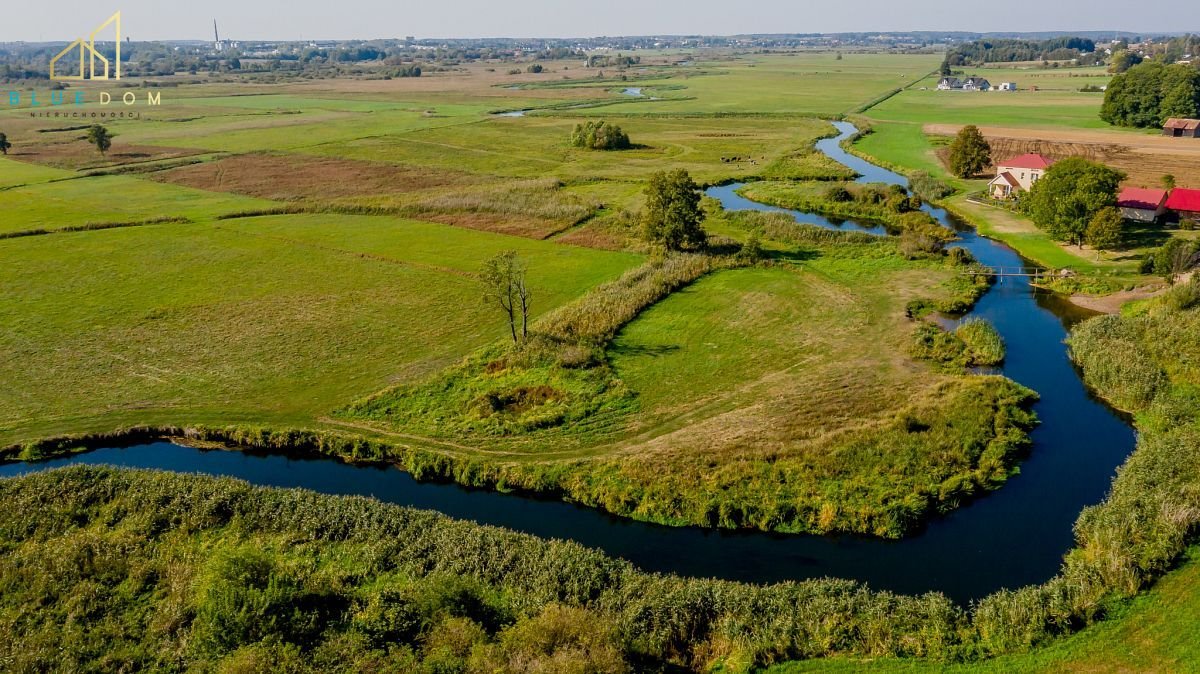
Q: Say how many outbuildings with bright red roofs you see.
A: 2